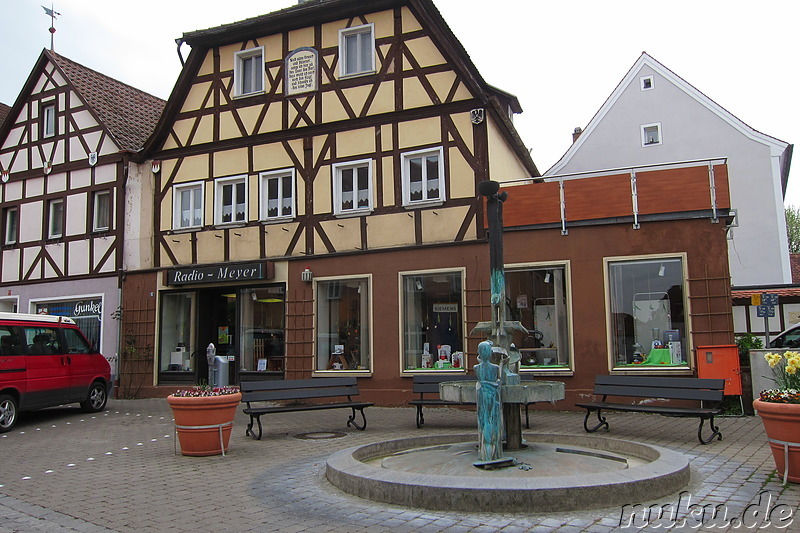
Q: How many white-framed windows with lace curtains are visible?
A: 5